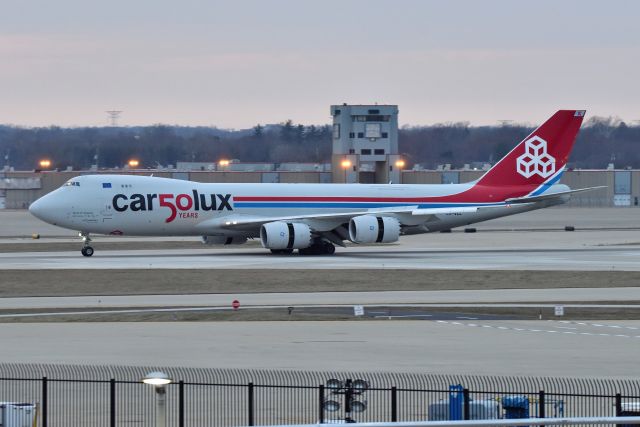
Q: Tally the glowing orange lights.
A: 5